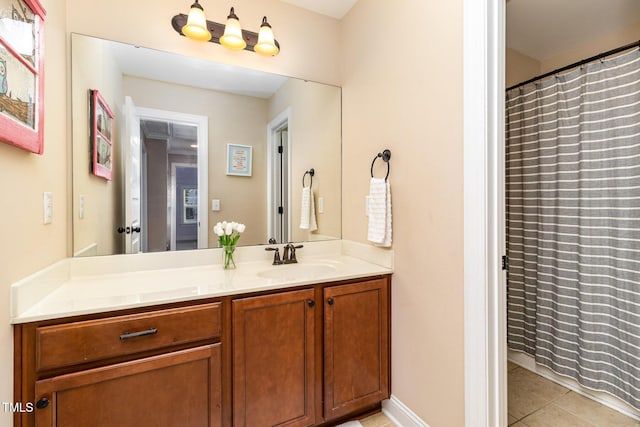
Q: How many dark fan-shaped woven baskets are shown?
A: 0